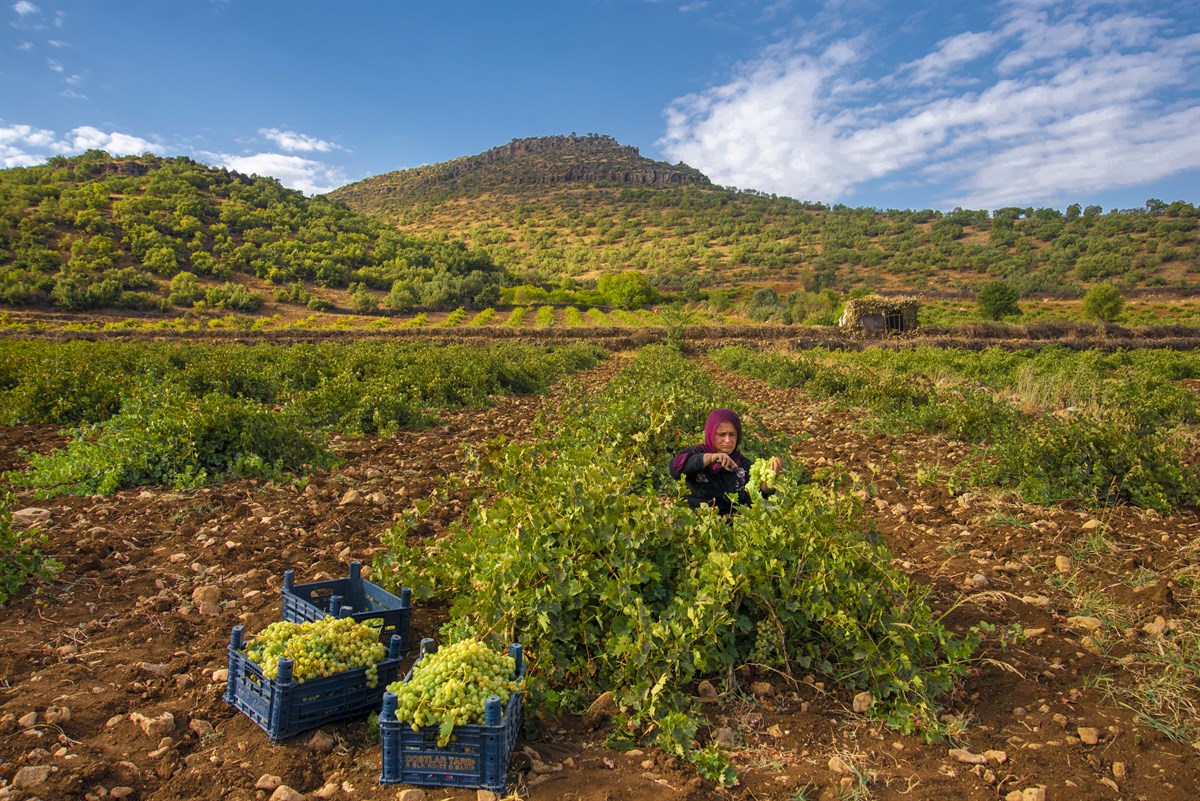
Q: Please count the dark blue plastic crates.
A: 3